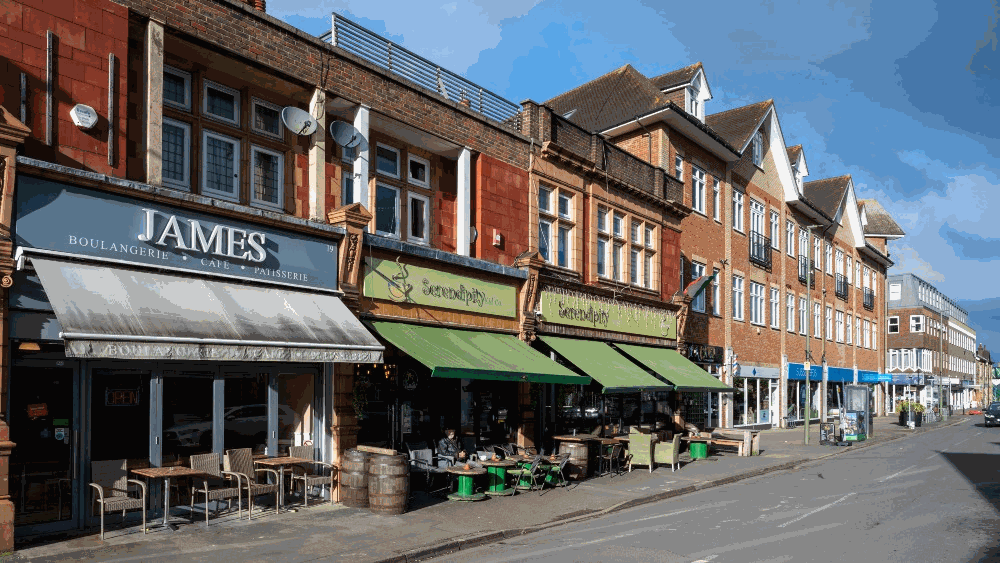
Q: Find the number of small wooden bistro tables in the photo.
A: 2